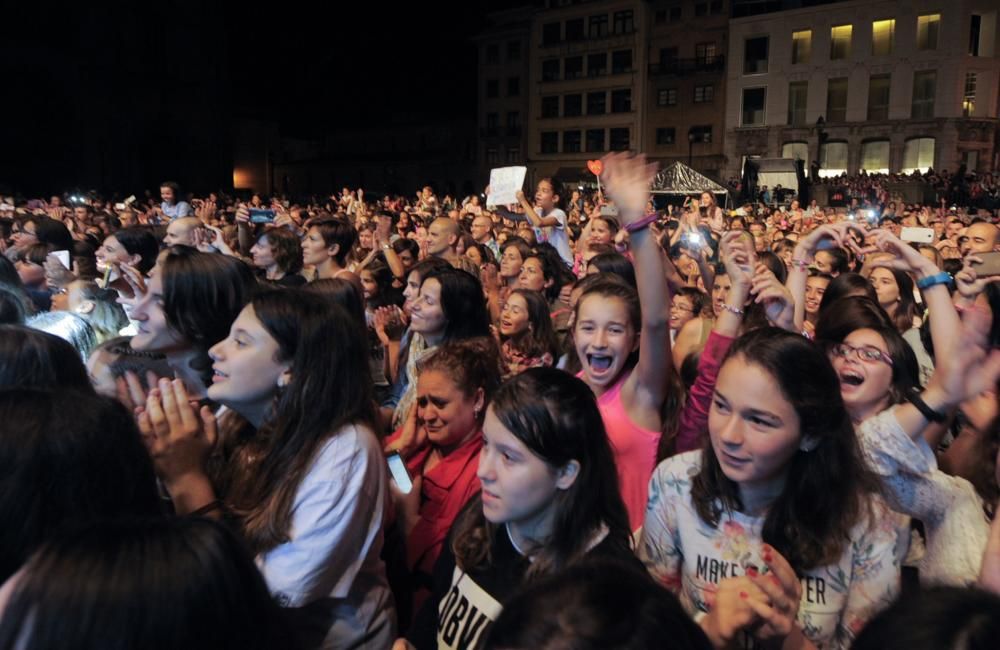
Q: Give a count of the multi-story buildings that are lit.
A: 1